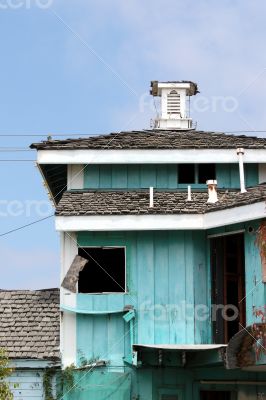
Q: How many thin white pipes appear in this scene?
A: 3